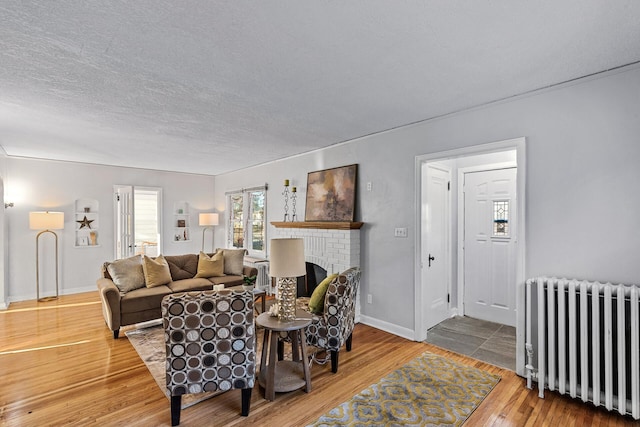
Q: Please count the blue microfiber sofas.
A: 0